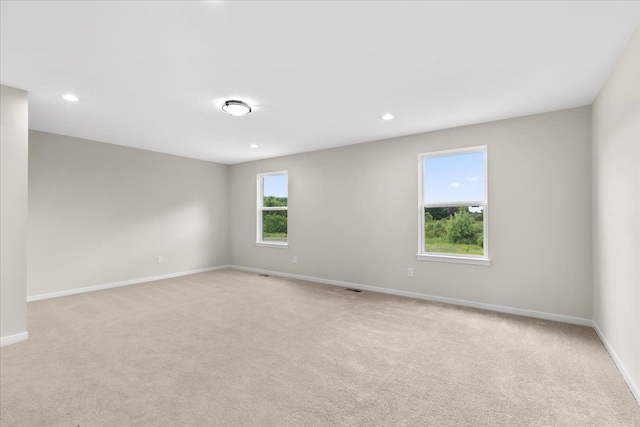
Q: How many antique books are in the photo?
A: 0